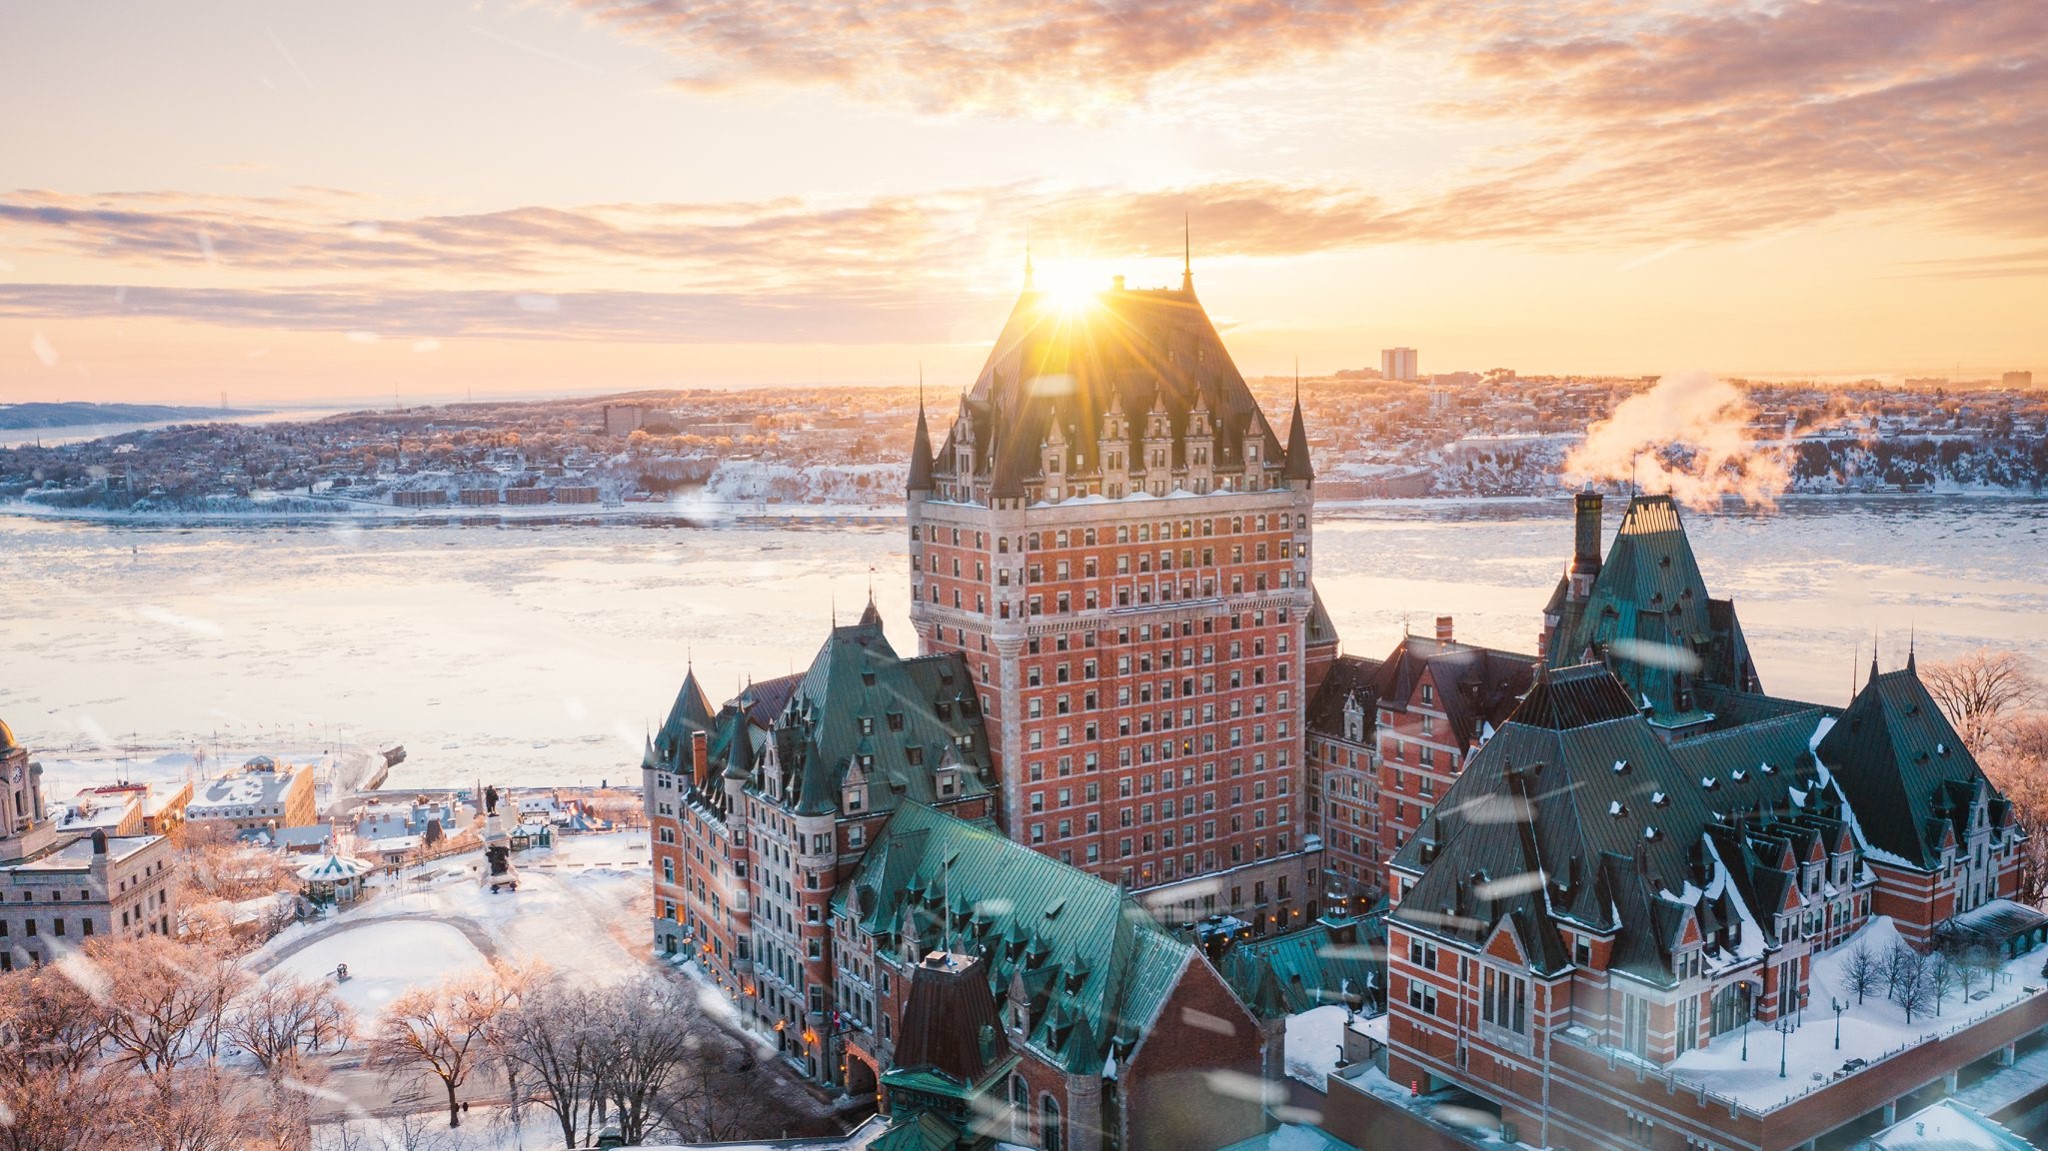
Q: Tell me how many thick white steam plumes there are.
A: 1